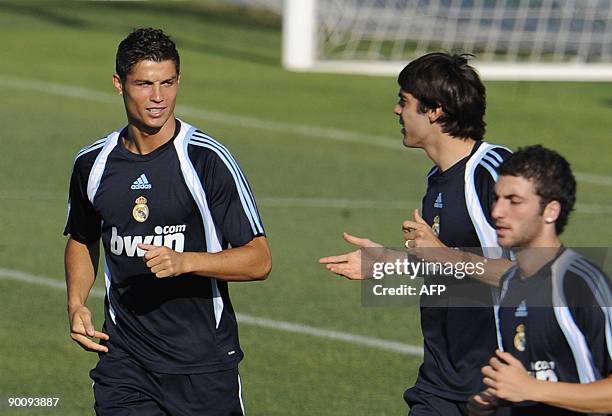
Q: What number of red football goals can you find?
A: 0